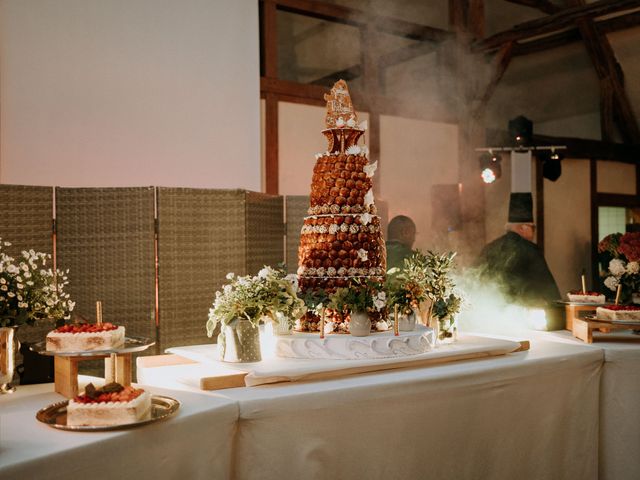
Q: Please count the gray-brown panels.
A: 5